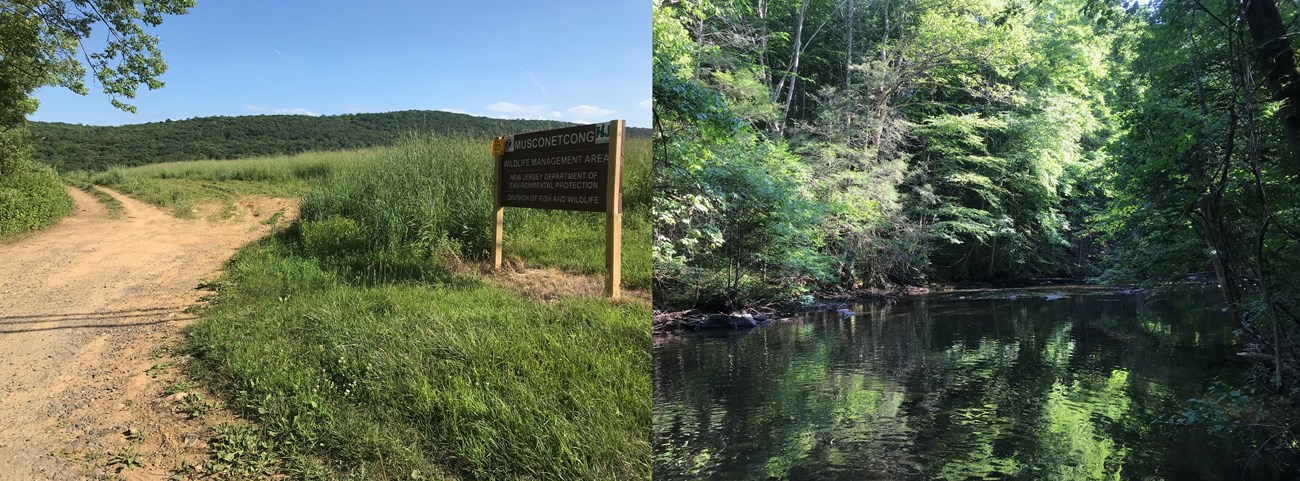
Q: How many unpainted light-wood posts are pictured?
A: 2